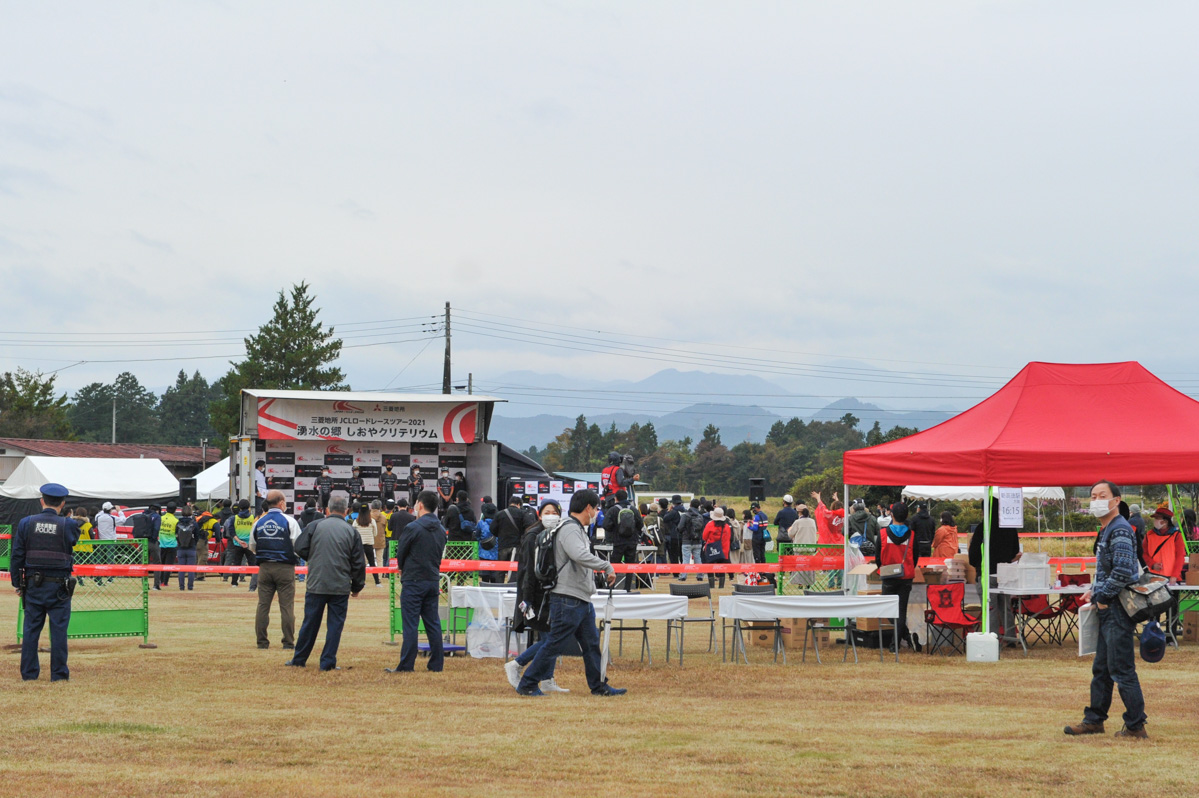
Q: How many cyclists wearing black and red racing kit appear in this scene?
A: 5